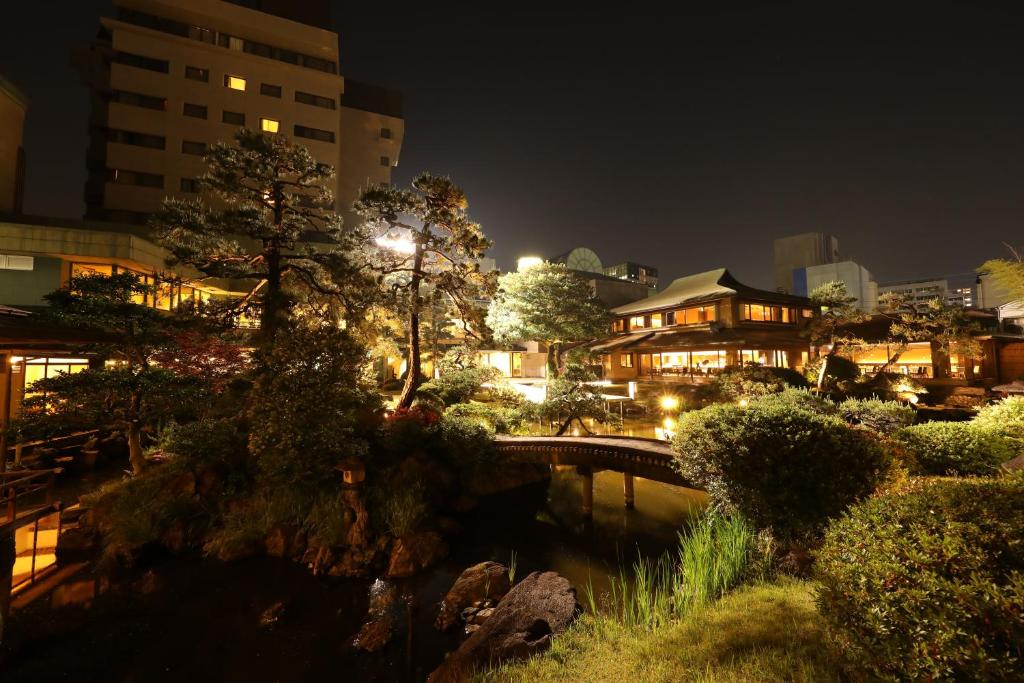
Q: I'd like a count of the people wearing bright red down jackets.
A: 0